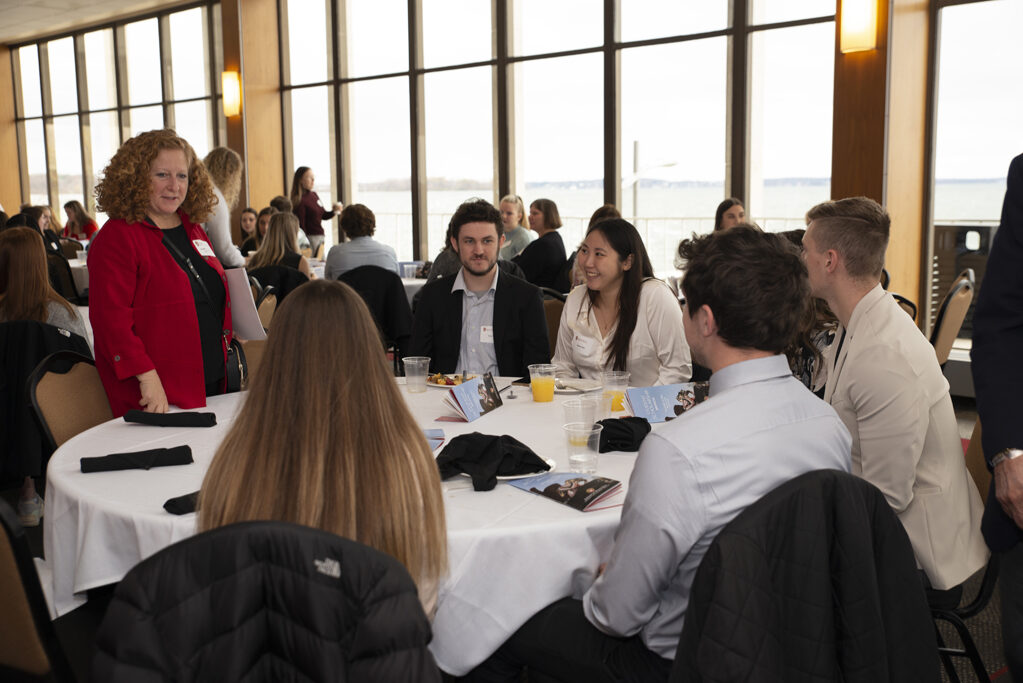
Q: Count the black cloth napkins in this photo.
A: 5